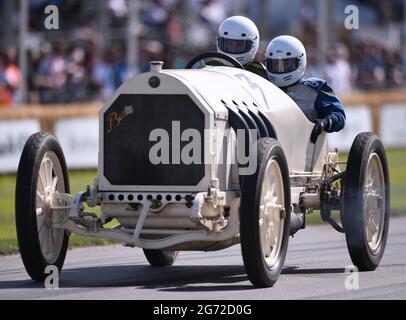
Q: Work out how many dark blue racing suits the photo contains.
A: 1